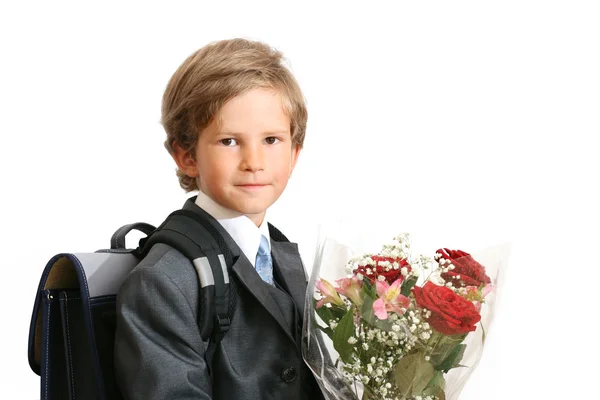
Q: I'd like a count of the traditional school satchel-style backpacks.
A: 1